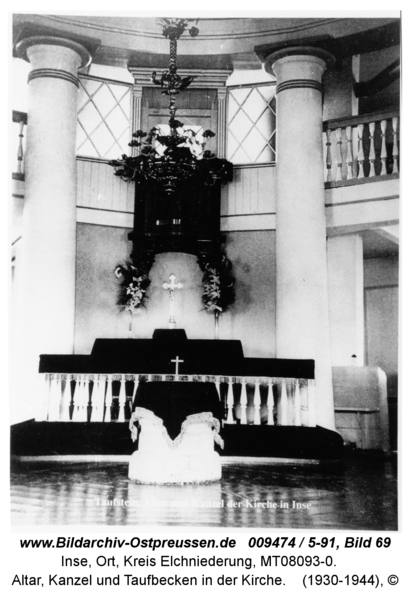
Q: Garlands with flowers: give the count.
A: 2